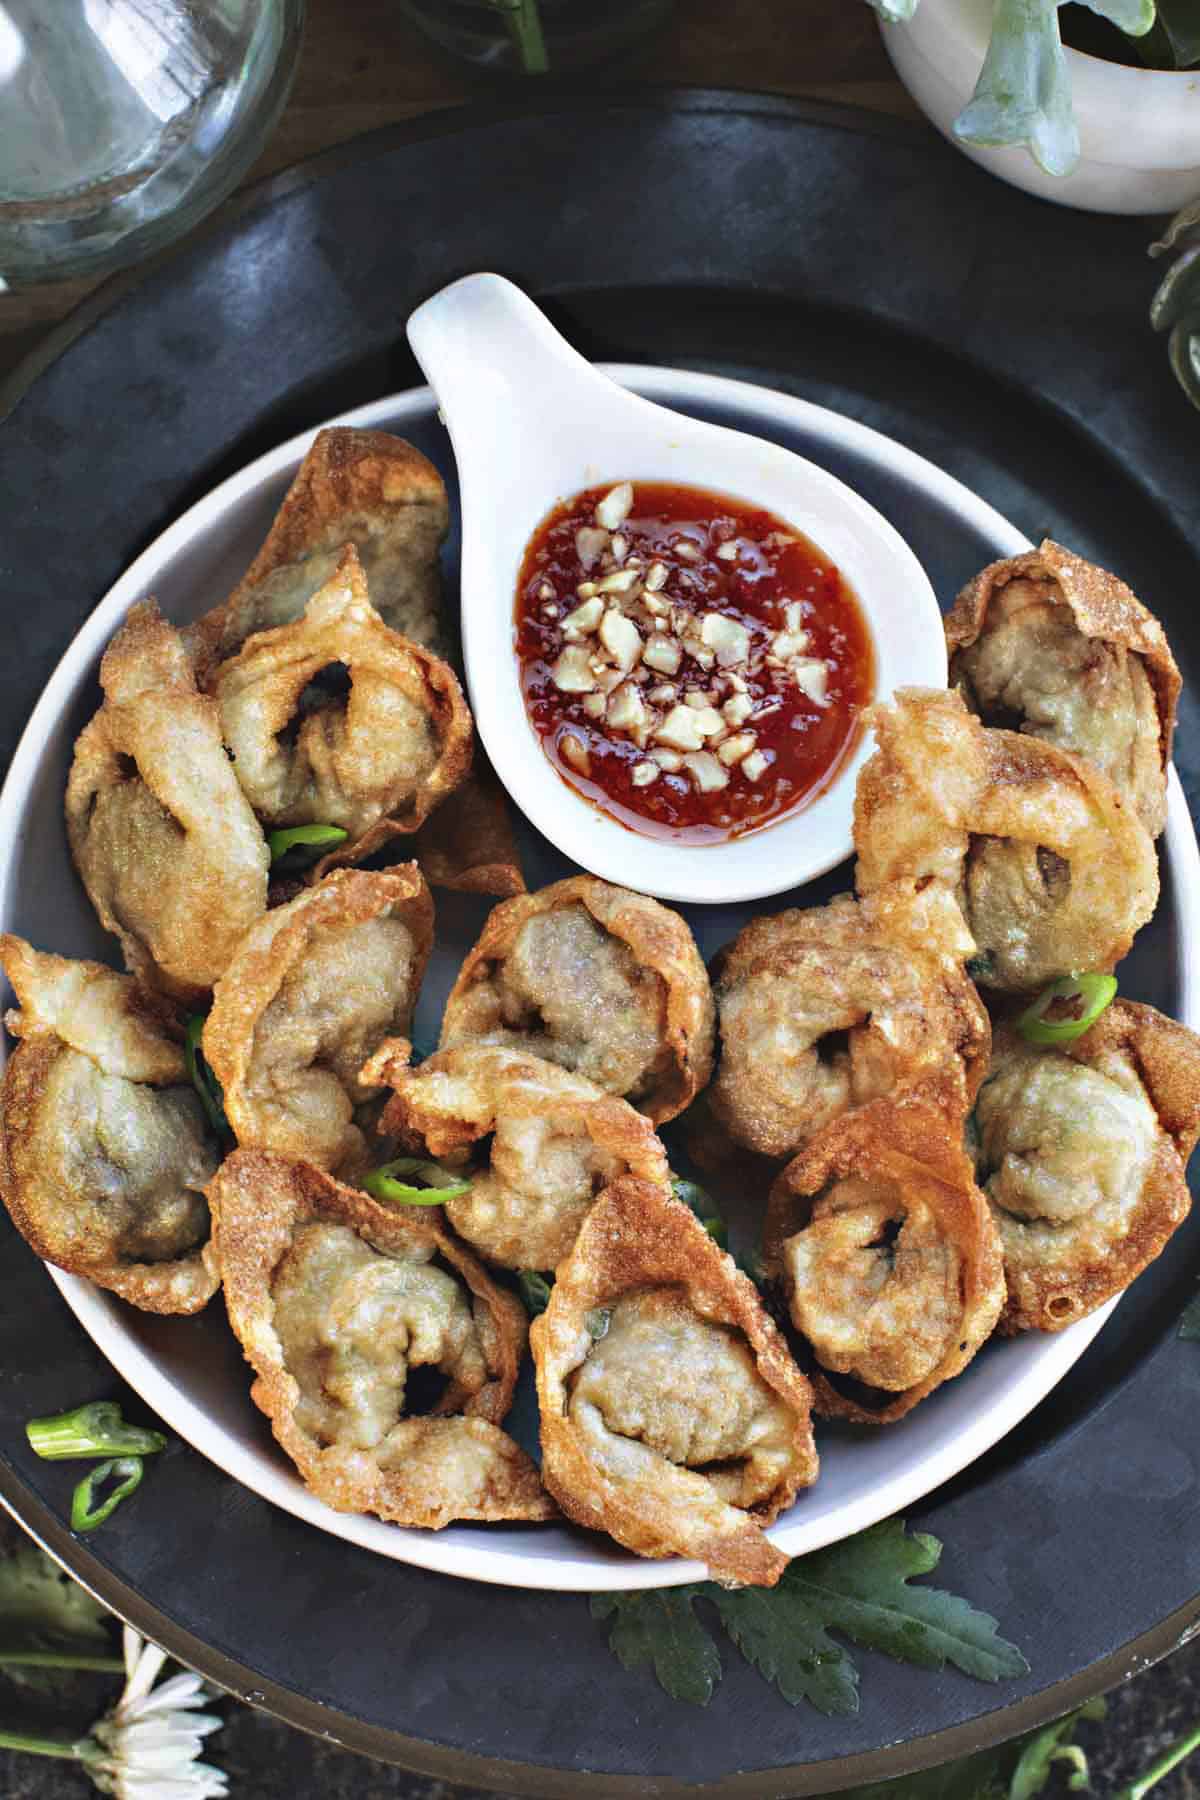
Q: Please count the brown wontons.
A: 14